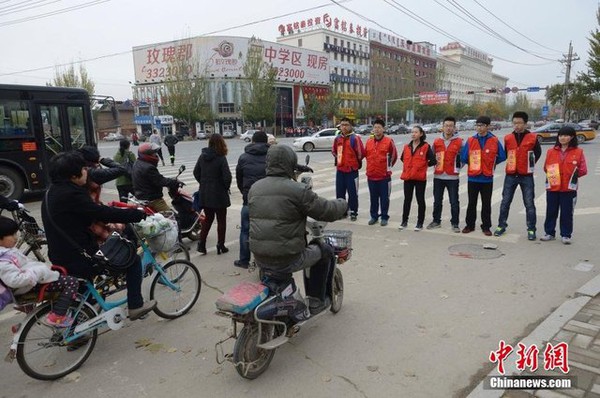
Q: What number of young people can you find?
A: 7